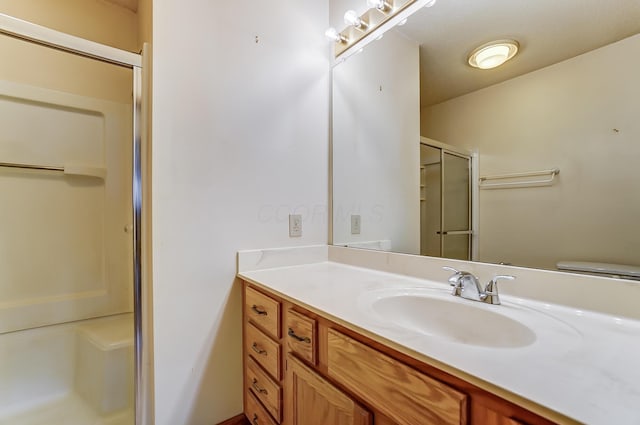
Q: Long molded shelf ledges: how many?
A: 1